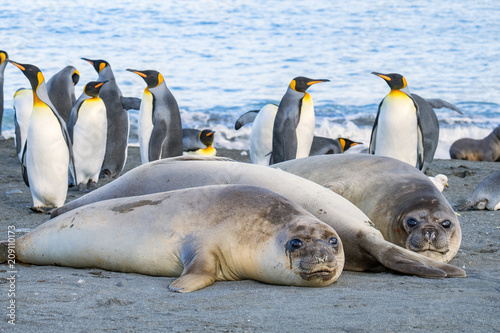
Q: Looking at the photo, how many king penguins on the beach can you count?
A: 13